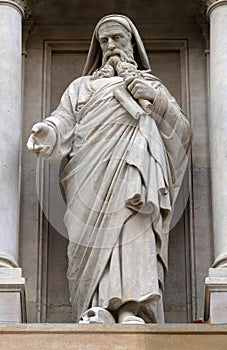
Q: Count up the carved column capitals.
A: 2